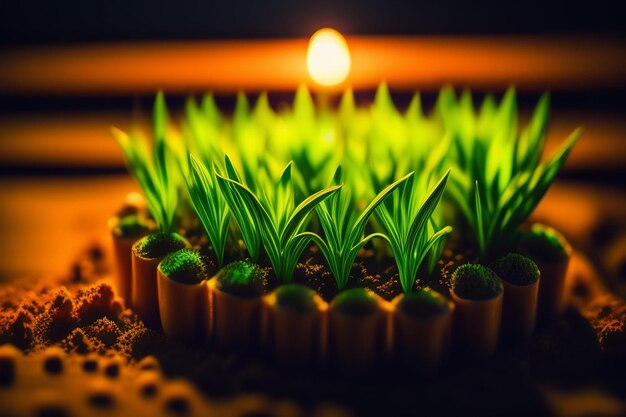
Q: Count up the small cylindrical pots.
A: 10